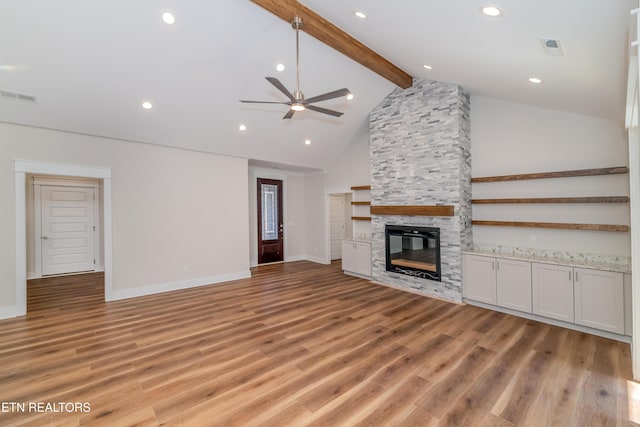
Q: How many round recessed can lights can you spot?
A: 10